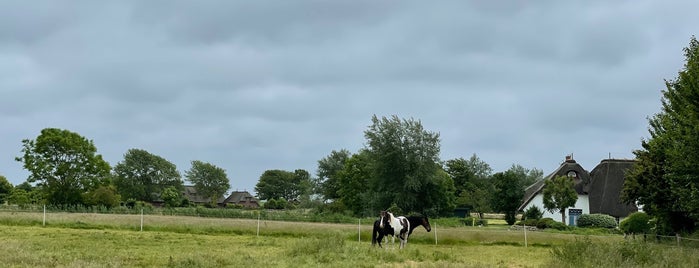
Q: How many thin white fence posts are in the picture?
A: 6